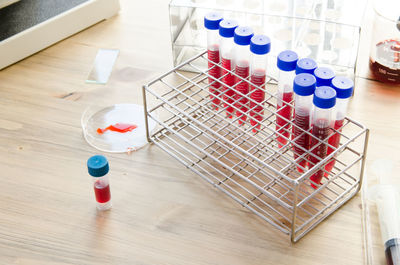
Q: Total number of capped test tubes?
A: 11